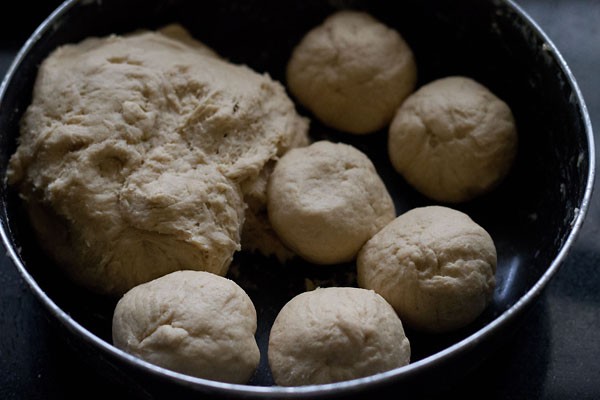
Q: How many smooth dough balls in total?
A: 6